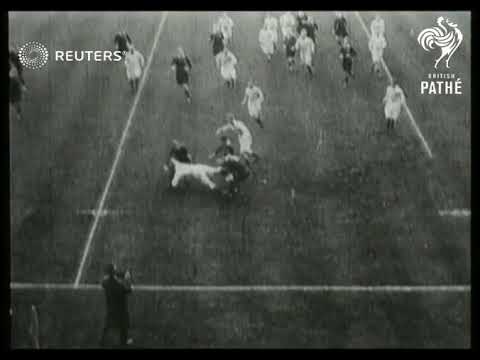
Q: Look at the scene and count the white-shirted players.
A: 13